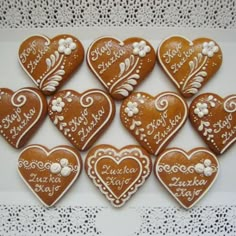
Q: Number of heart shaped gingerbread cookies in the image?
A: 10